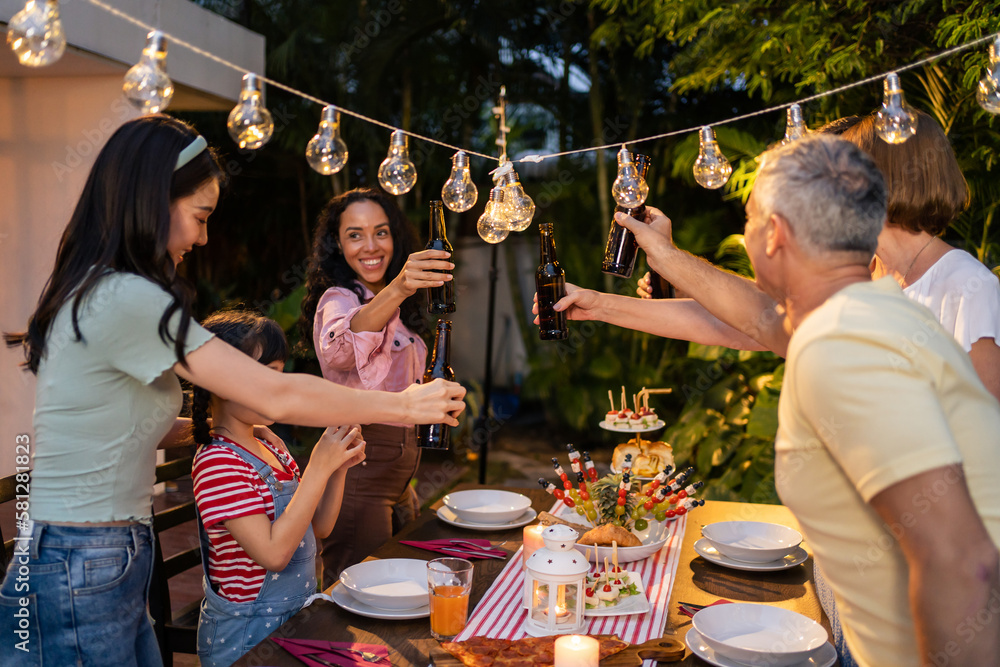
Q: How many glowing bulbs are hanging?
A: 13